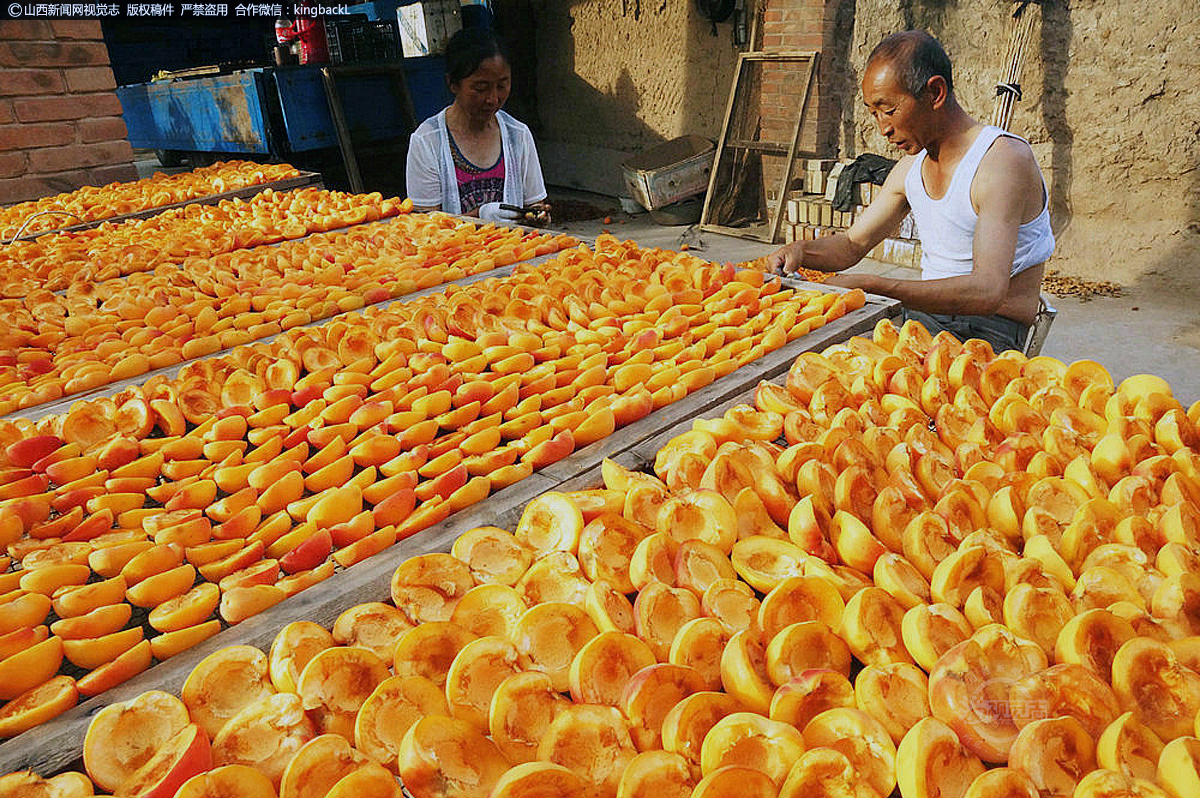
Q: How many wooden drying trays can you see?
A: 5